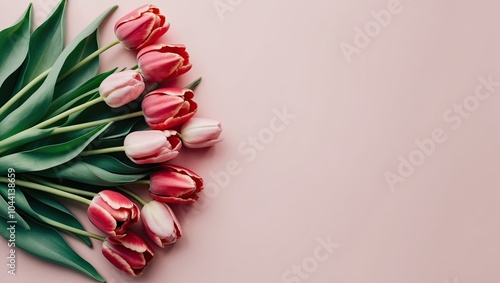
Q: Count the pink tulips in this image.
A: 4